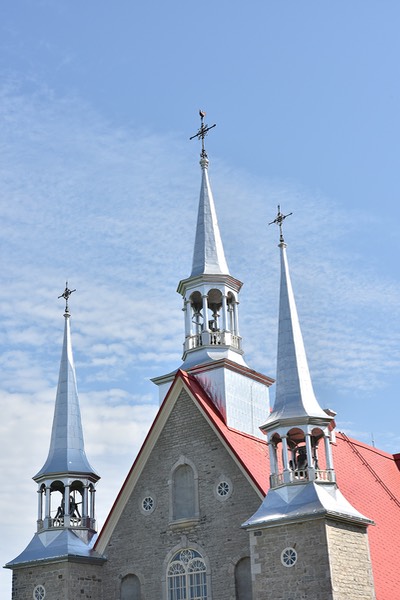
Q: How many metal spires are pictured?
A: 3